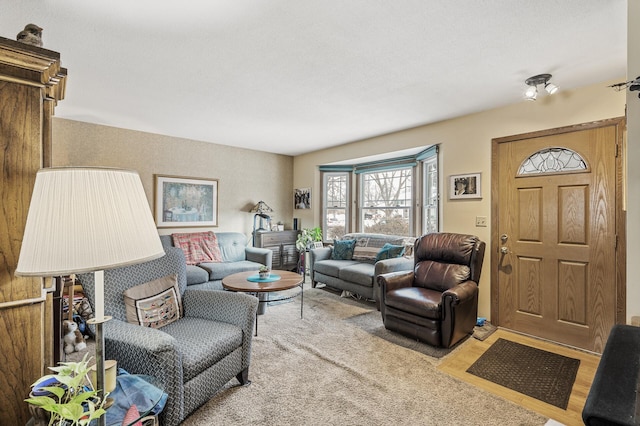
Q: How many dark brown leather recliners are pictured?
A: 1